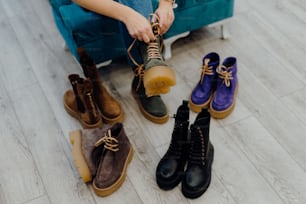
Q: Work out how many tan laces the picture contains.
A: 5